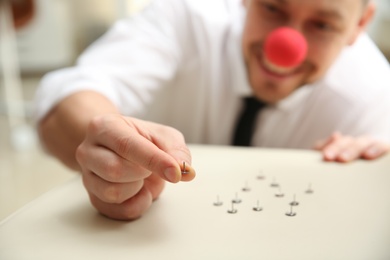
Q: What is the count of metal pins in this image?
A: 12